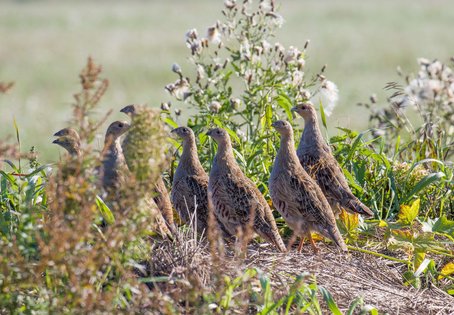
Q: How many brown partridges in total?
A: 8